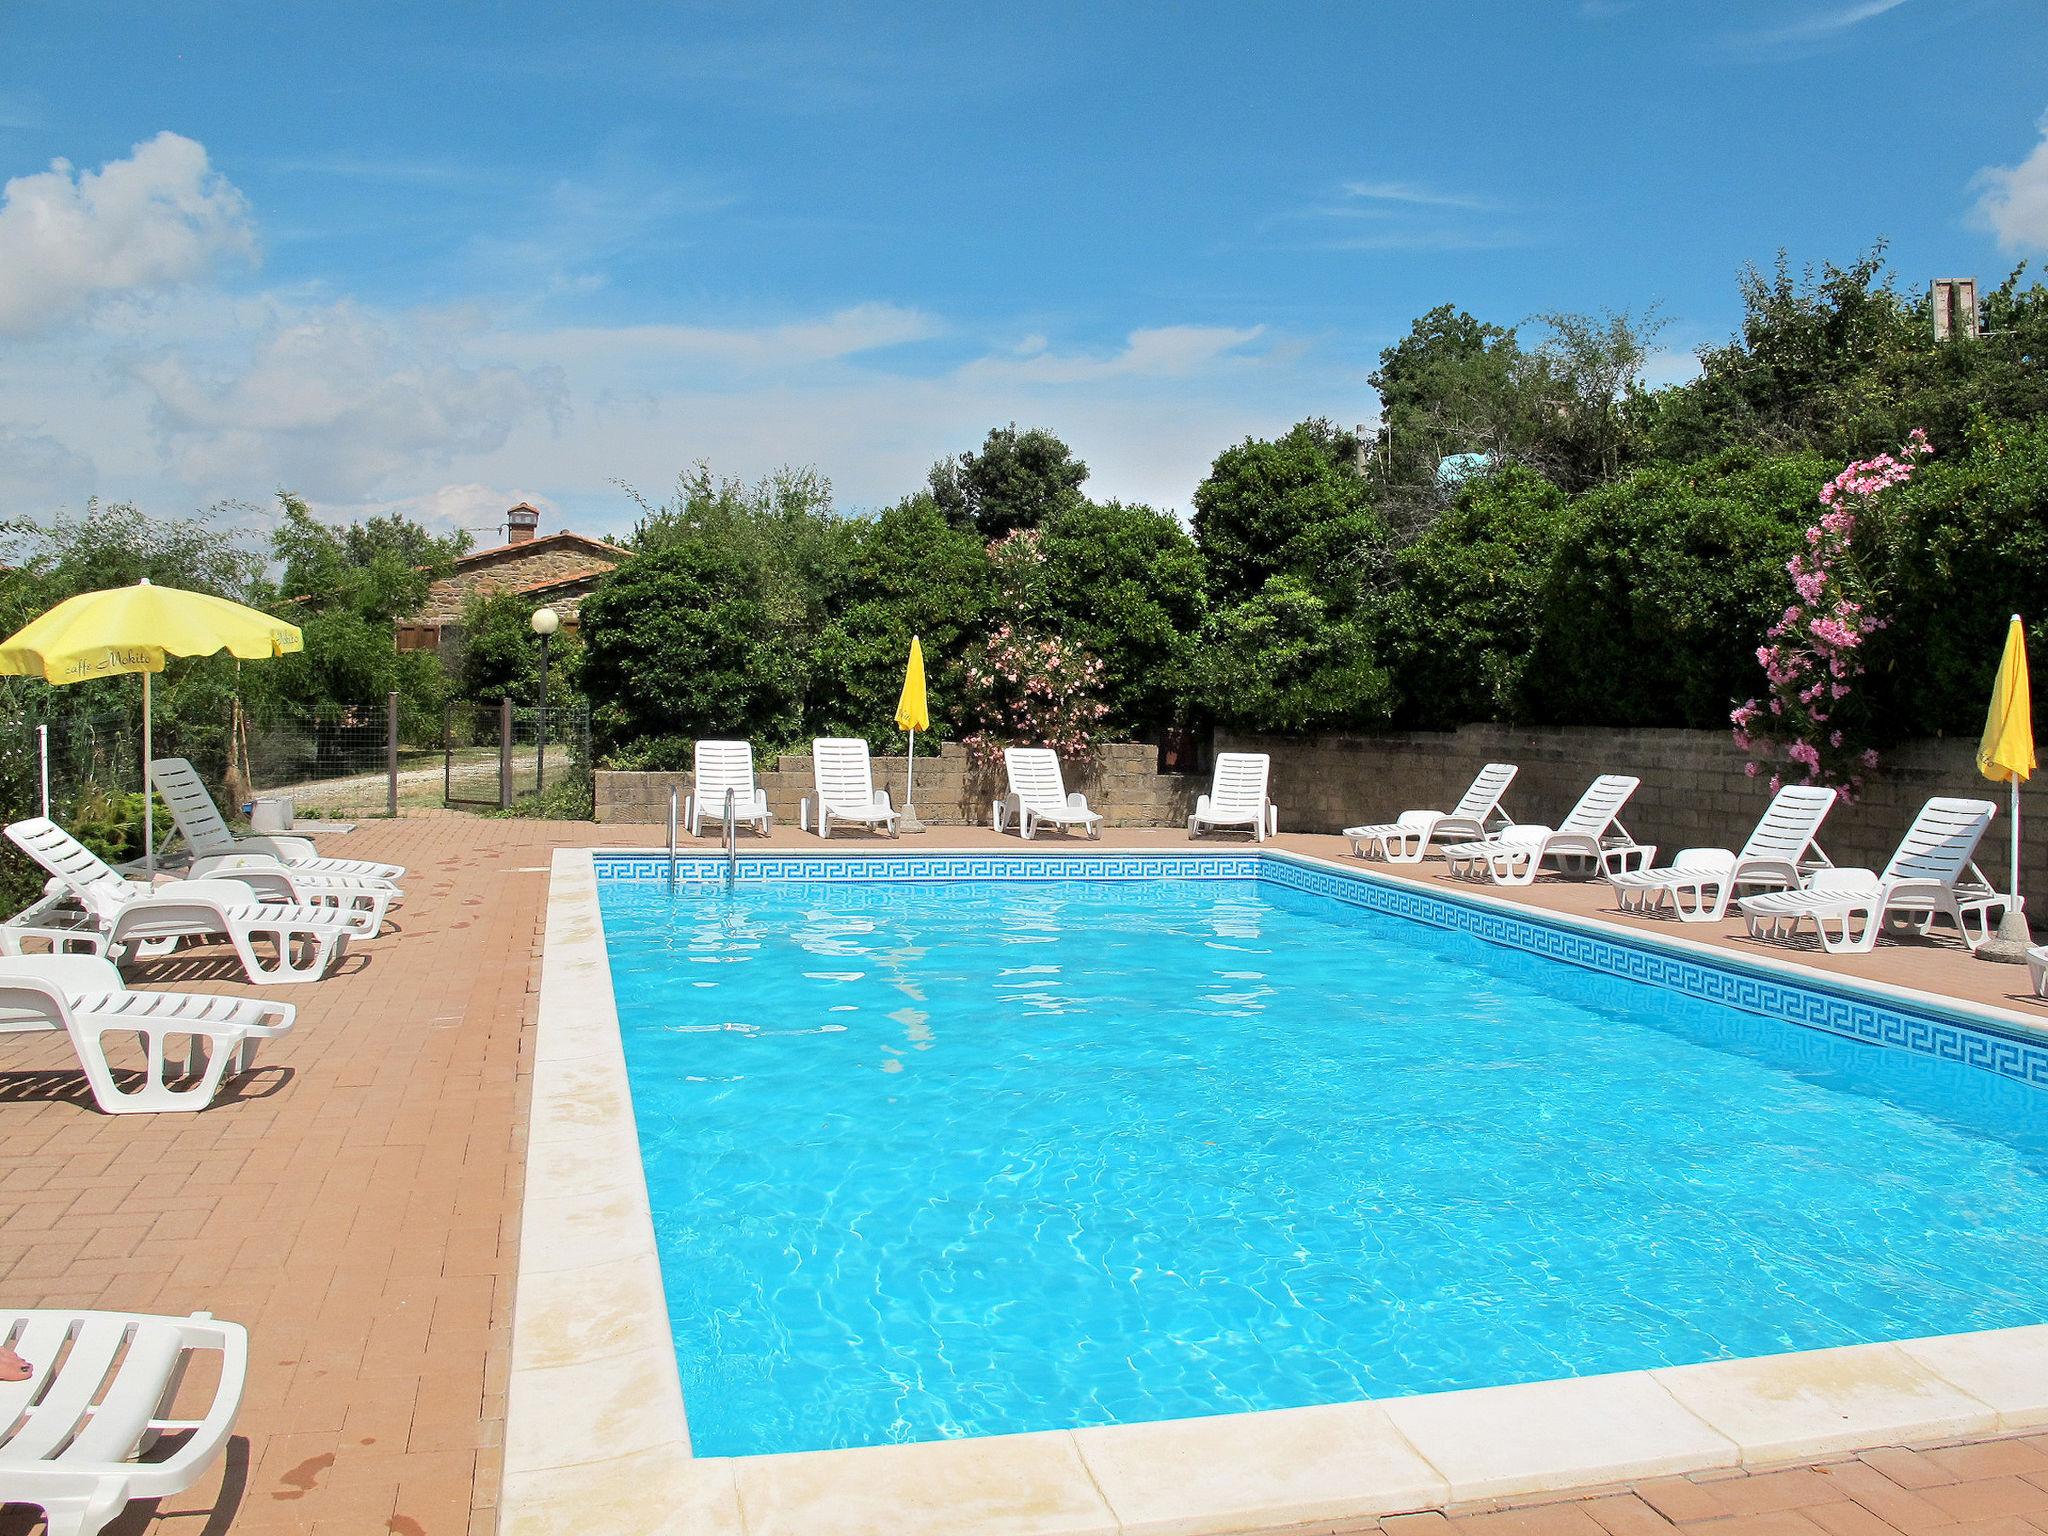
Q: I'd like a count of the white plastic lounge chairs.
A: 14